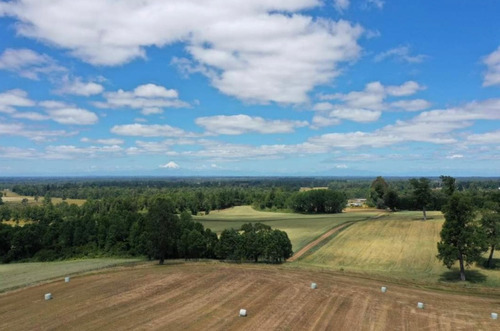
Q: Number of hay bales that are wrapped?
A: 7